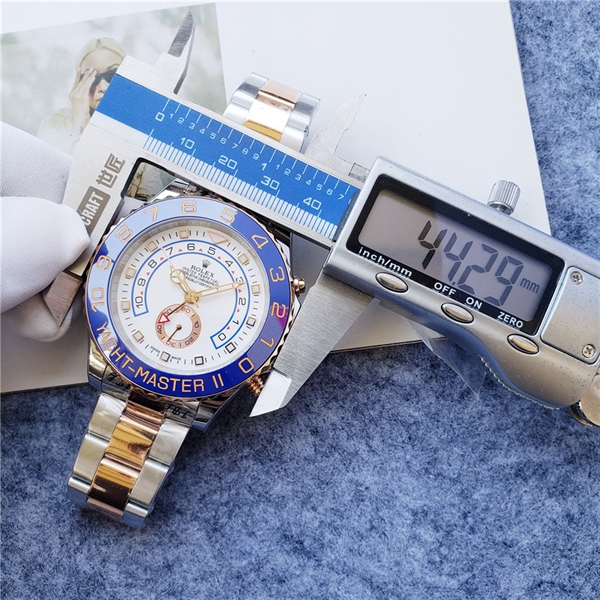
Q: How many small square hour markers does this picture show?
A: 11